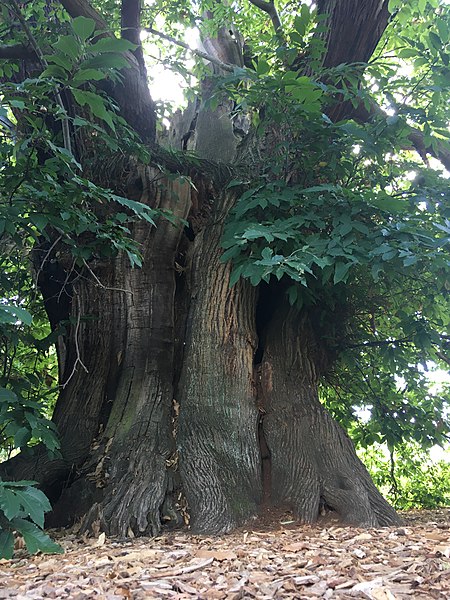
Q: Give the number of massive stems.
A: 4